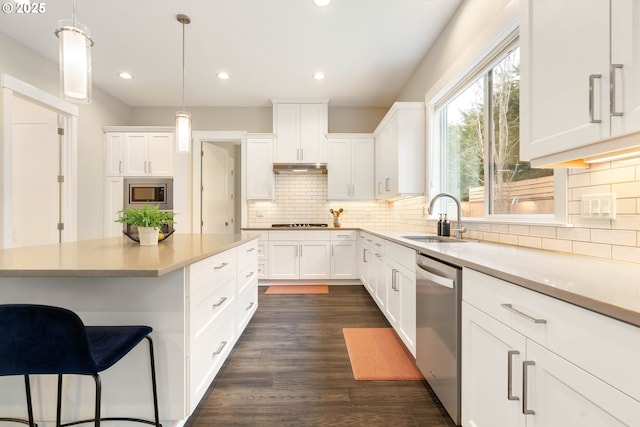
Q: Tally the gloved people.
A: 0